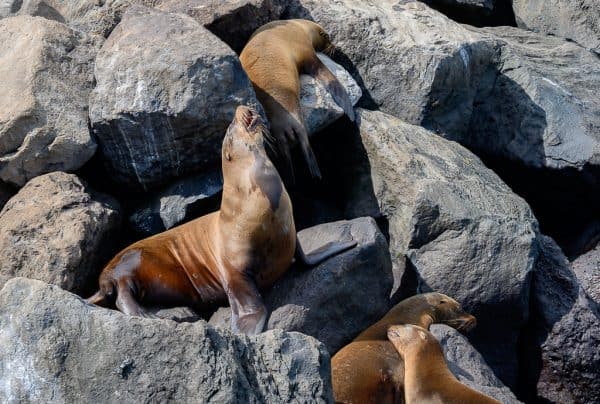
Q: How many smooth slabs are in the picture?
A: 0